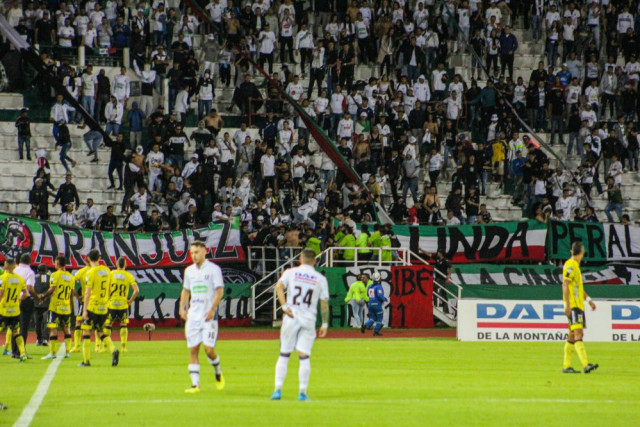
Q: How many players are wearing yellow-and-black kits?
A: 6